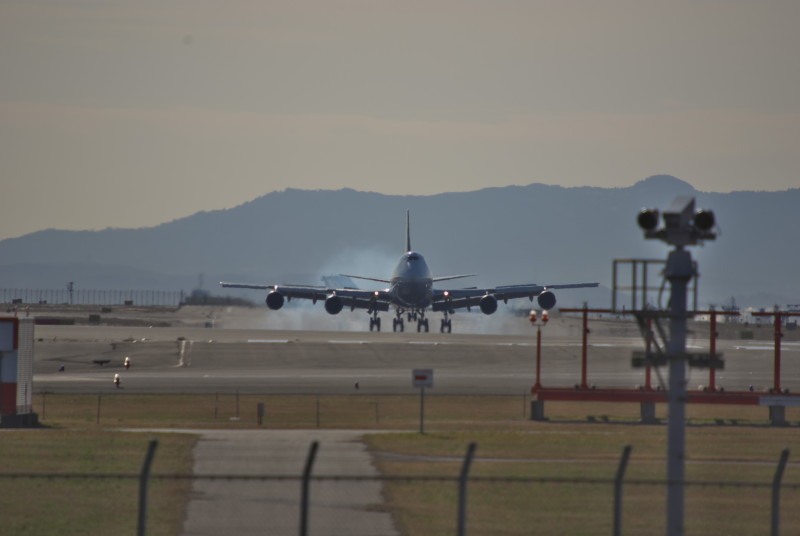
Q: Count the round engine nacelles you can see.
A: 4